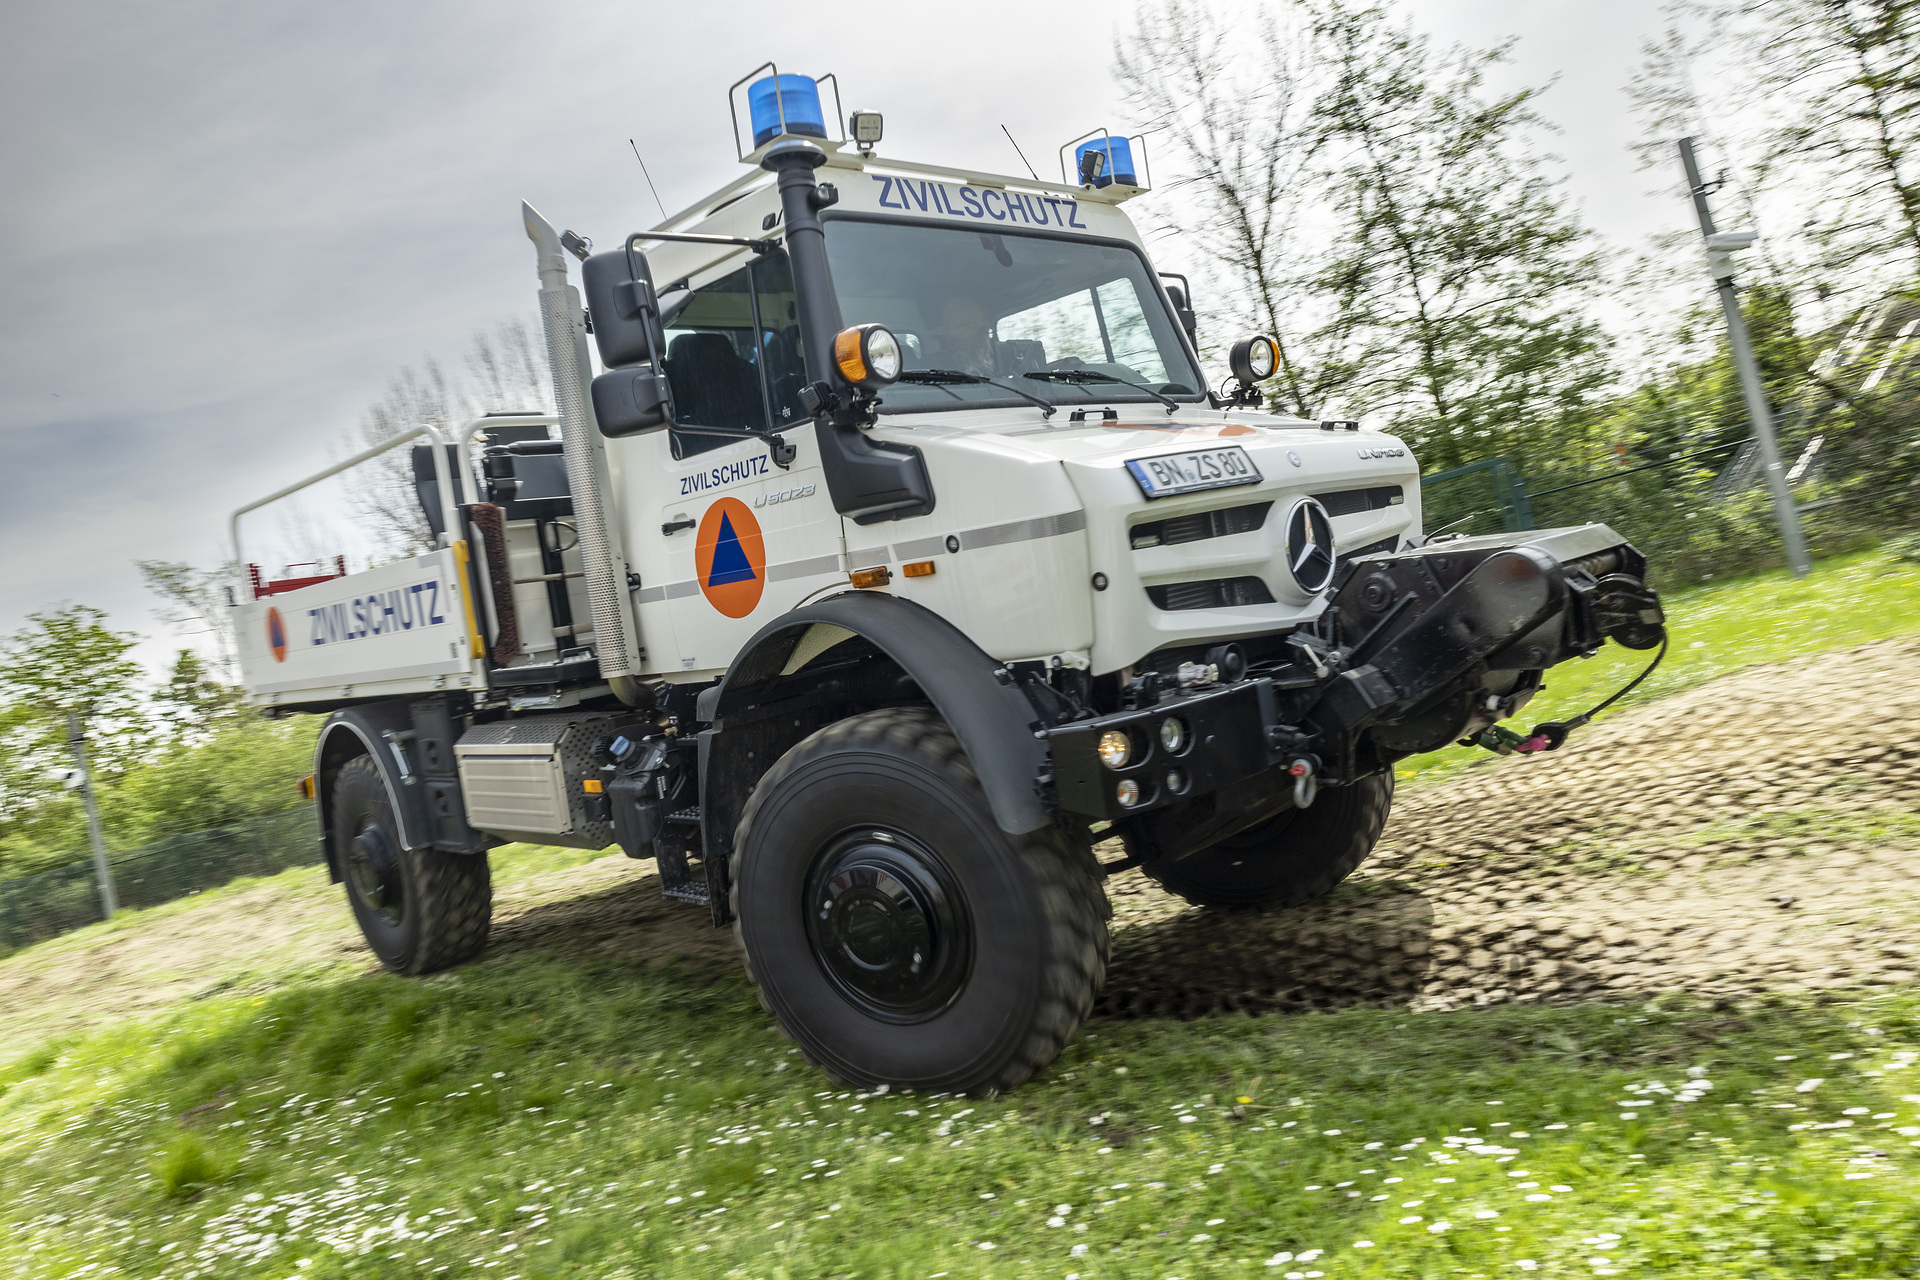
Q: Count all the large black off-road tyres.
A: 3